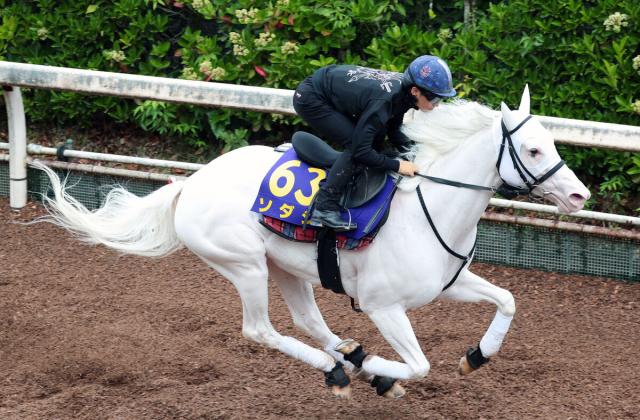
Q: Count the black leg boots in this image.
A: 4